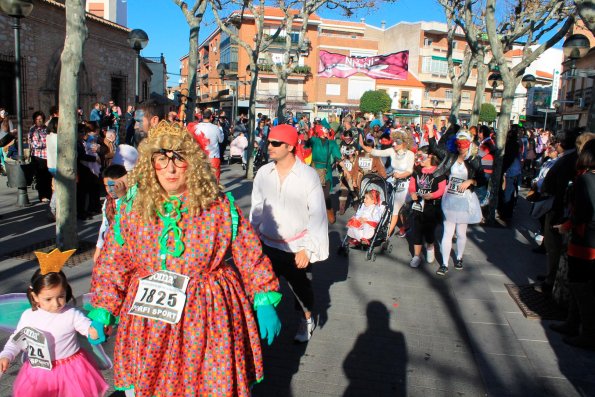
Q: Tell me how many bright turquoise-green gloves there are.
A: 2